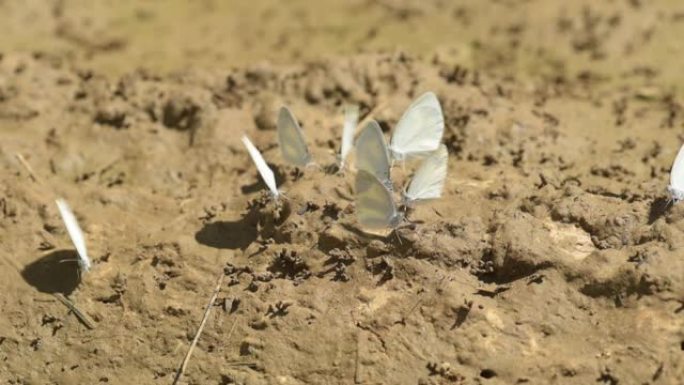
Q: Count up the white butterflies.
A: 9